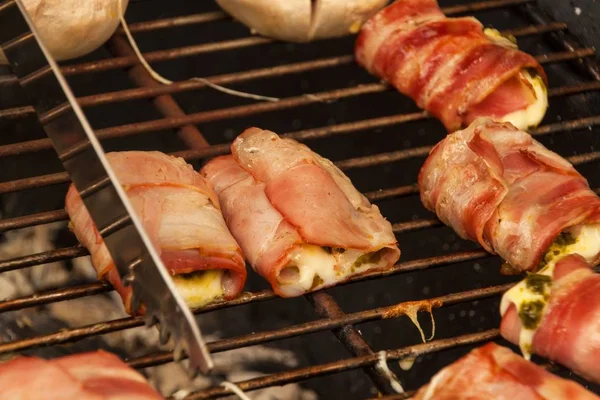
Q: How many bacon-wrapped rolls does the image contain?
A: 7